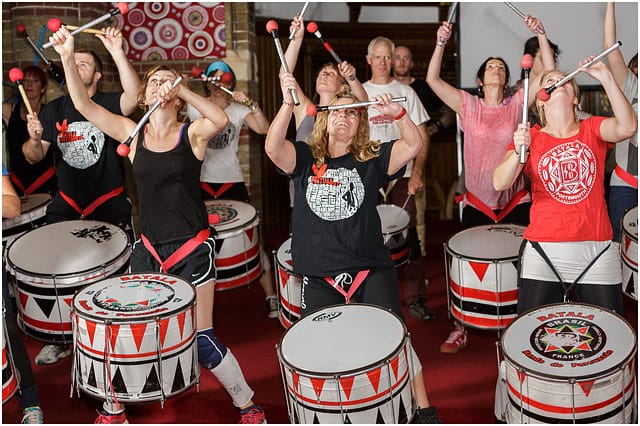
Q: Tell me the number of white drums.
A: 11